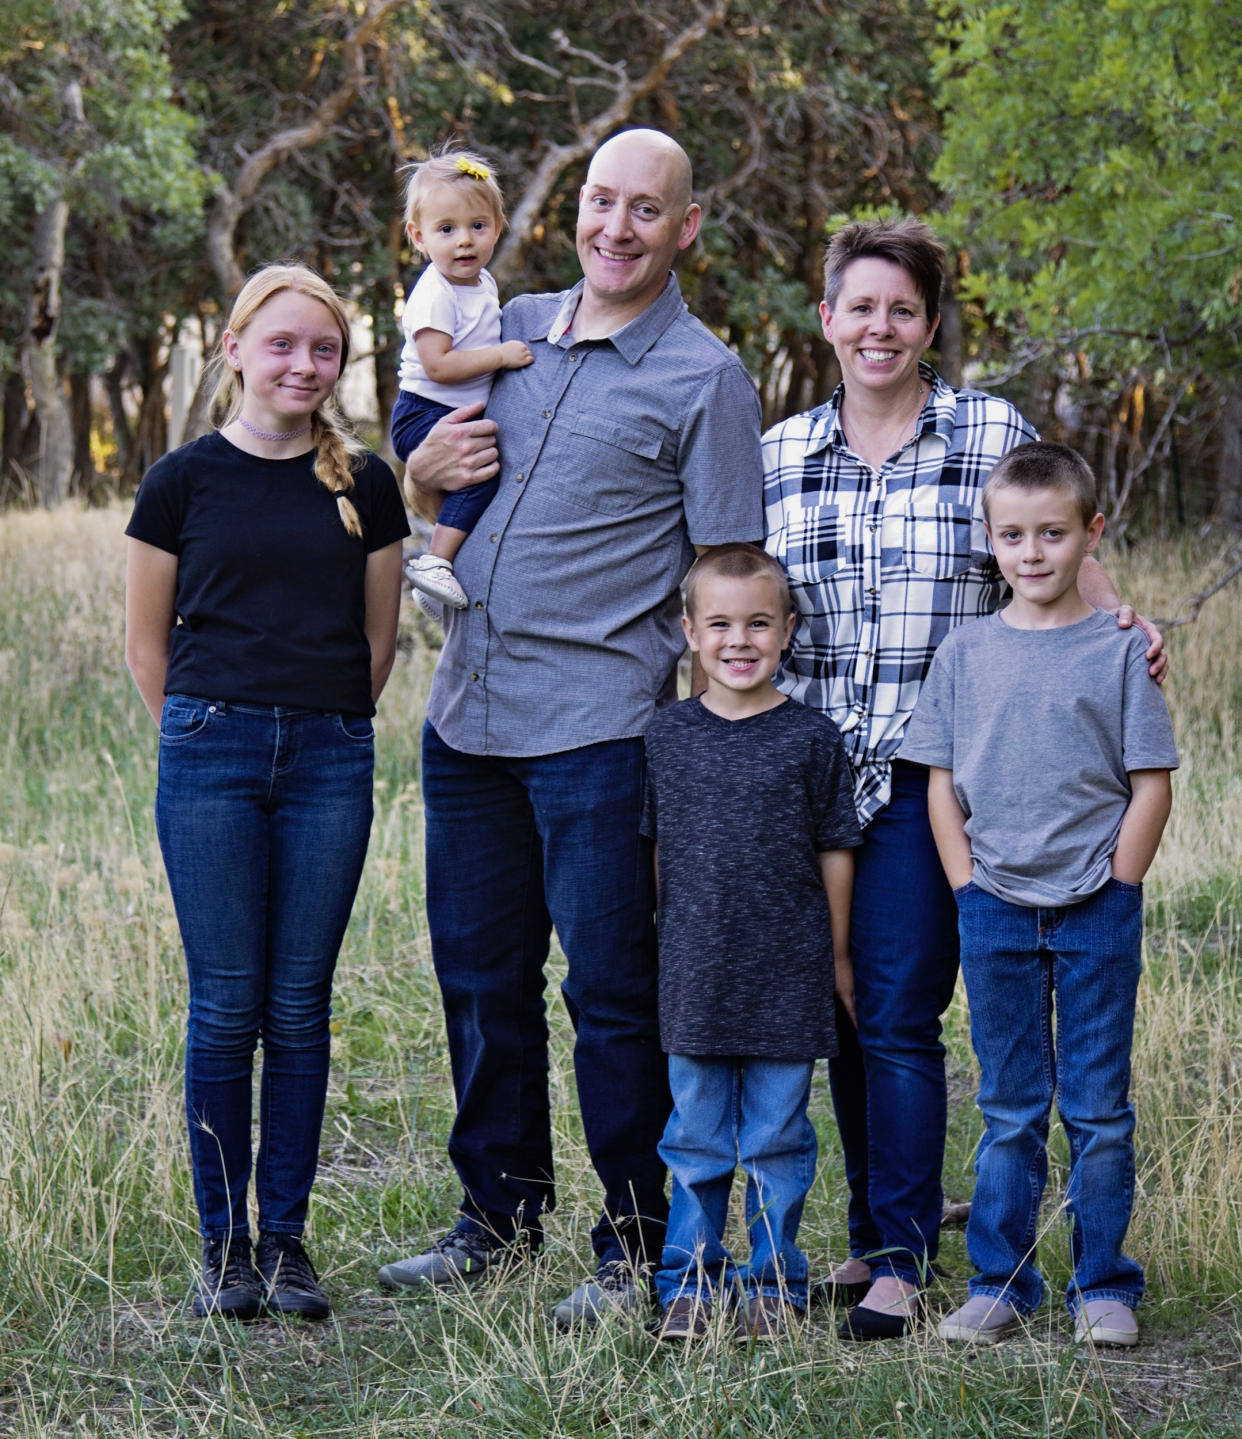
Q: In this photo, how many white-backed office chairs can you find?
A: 0